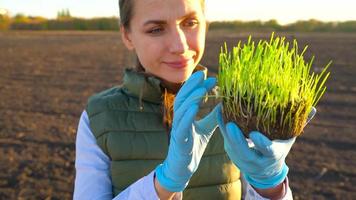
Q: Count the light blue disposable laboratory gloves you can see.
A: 2